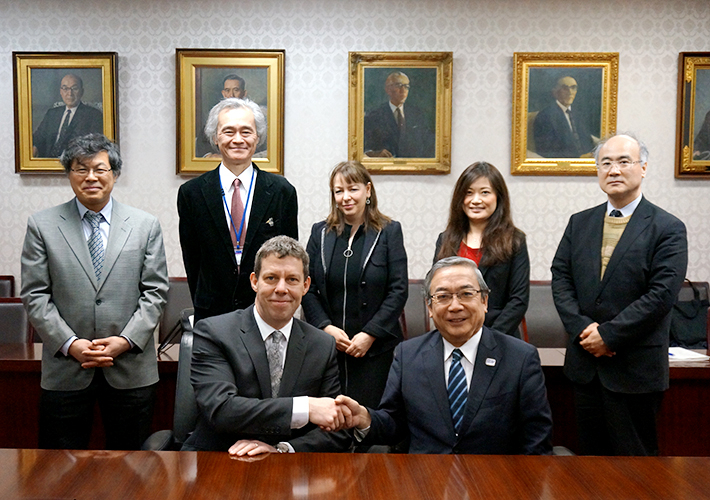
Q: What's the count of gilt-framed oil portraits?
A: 5